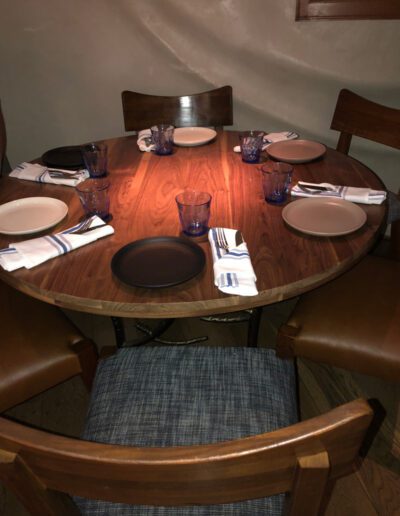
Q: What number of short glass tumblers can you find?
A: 6